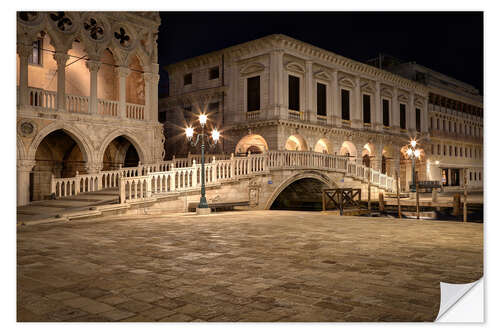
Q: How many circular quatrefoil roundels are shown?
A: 4